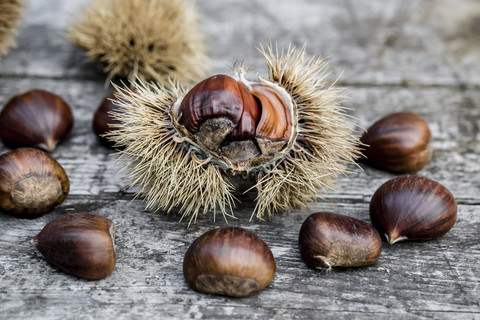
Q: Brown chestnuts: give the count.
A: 11